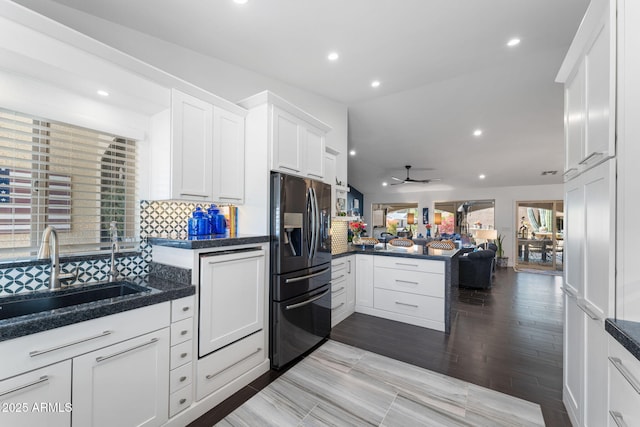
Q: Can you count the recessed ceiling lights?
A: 9